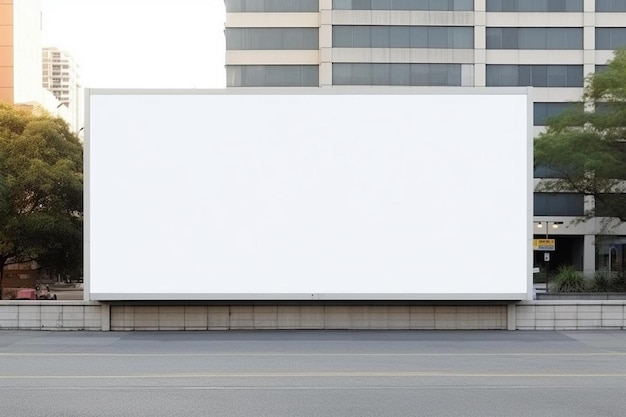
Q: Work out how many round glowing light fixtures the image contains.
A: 2